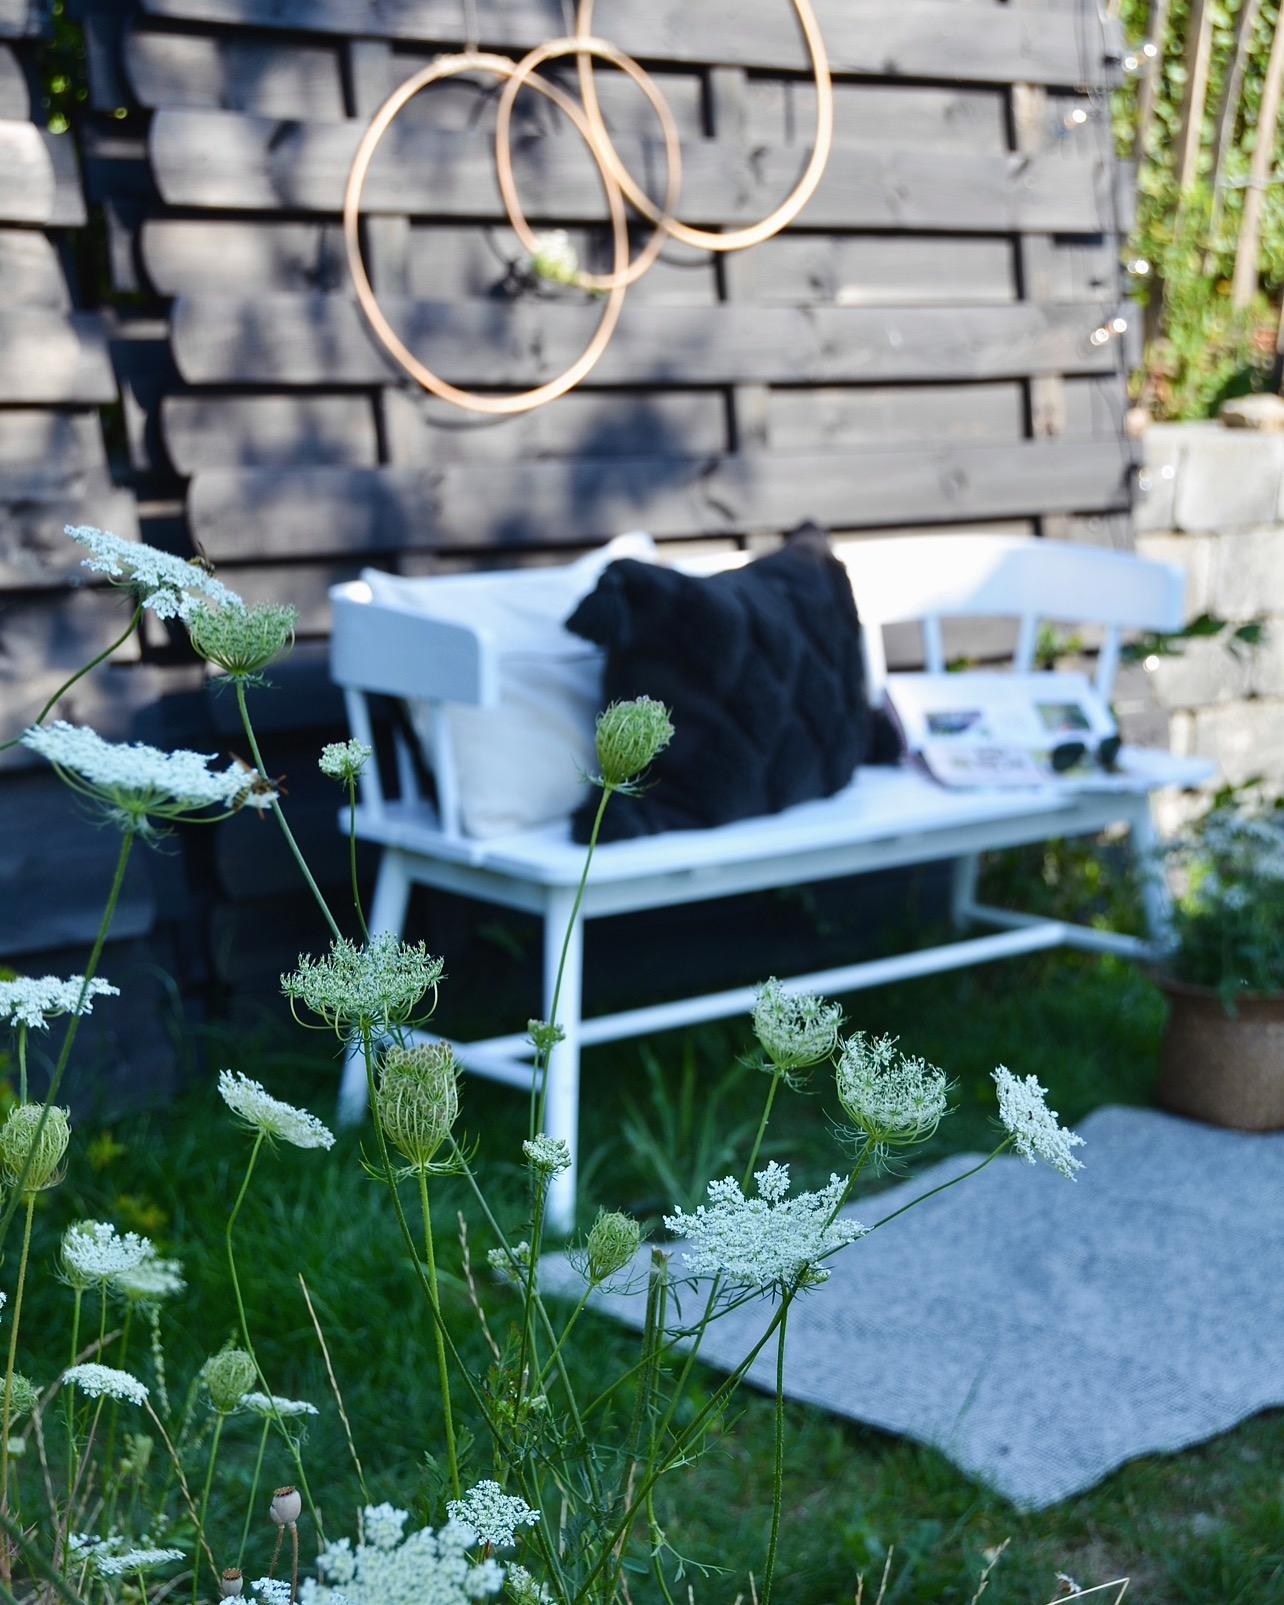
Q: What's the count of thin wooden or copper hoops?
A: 3